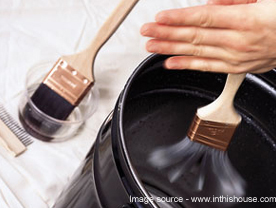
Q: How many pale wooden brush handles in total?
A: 2